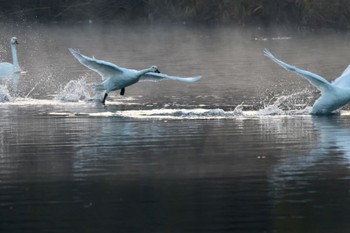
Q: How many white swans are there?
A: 3